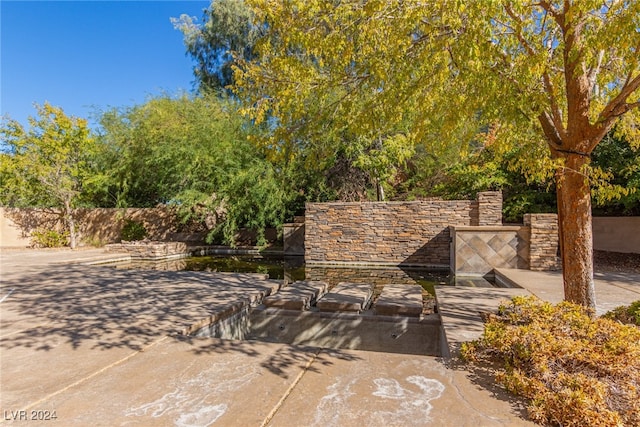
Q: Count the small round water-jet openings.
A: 3